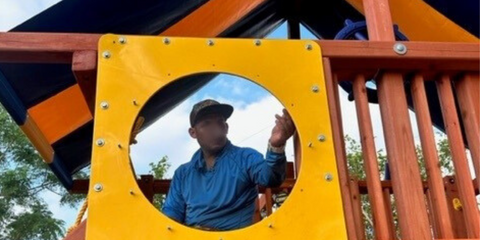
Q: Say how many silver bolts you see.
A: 13